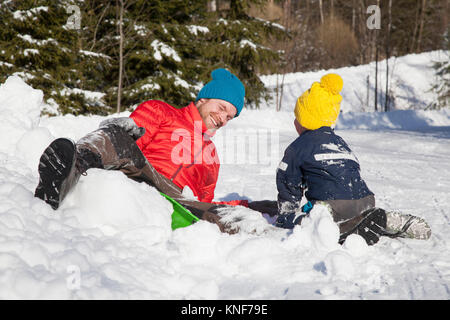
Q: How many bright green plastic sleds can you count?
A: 1